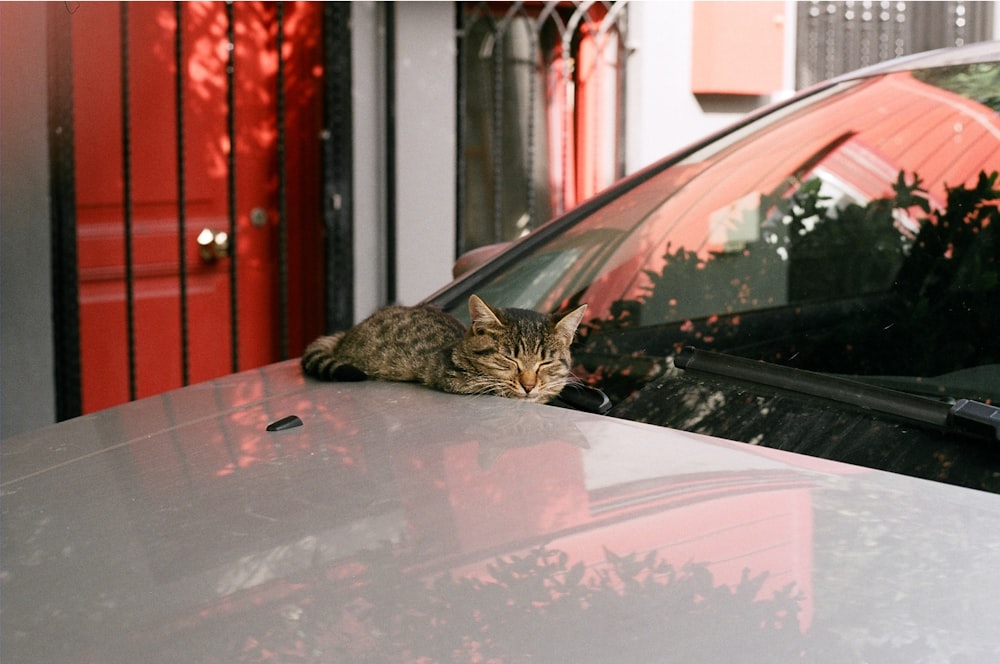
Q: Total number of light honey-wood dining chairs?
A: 0